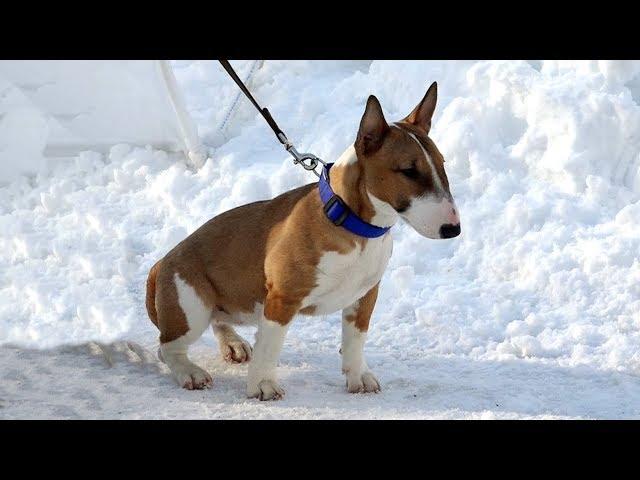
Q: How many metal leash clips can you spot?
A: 1